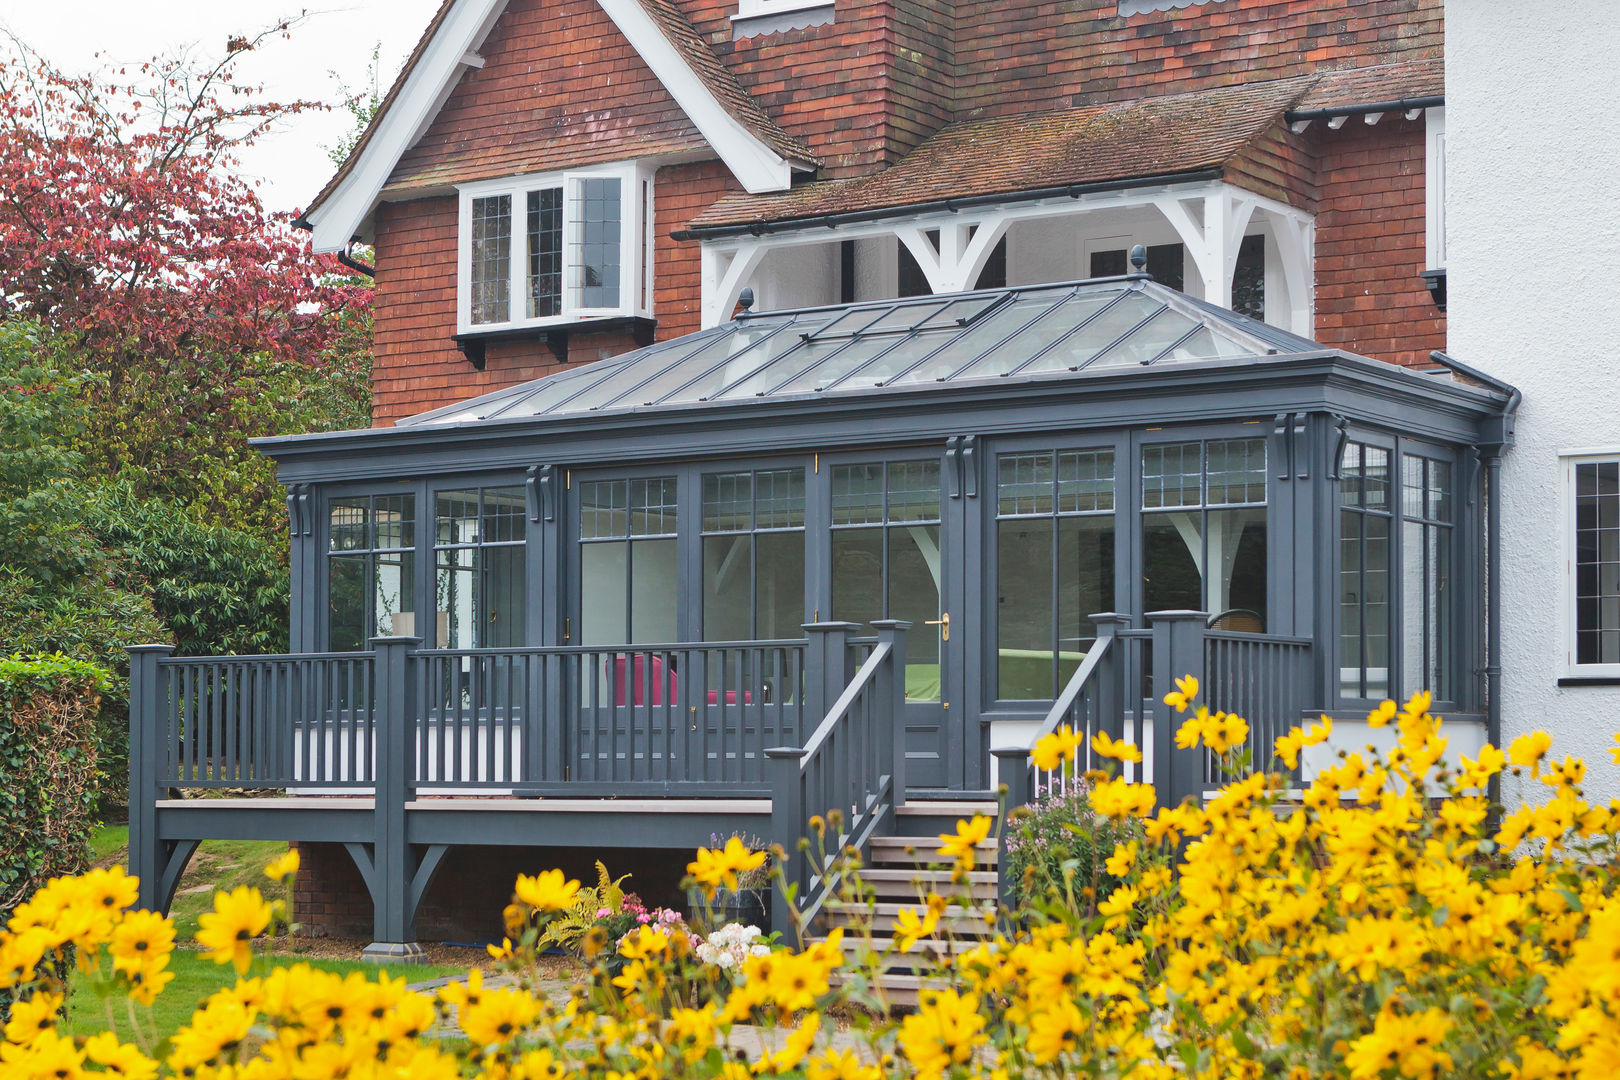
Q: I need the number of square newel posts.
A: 8